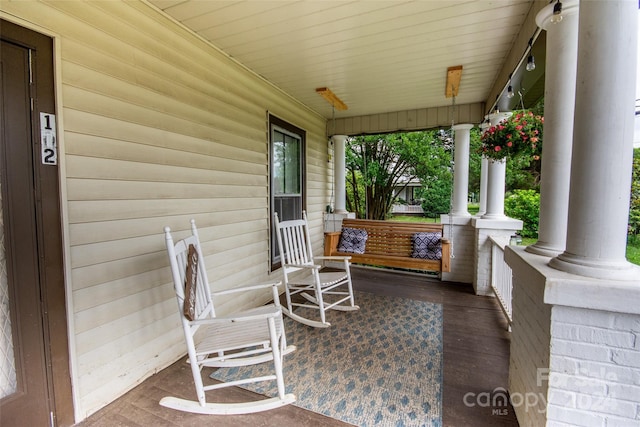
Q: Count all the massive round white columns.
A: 6